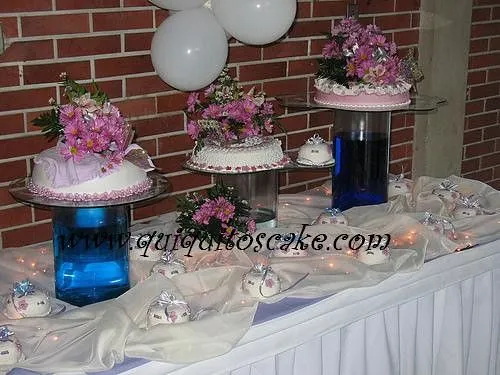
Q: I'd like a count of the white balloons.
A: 3